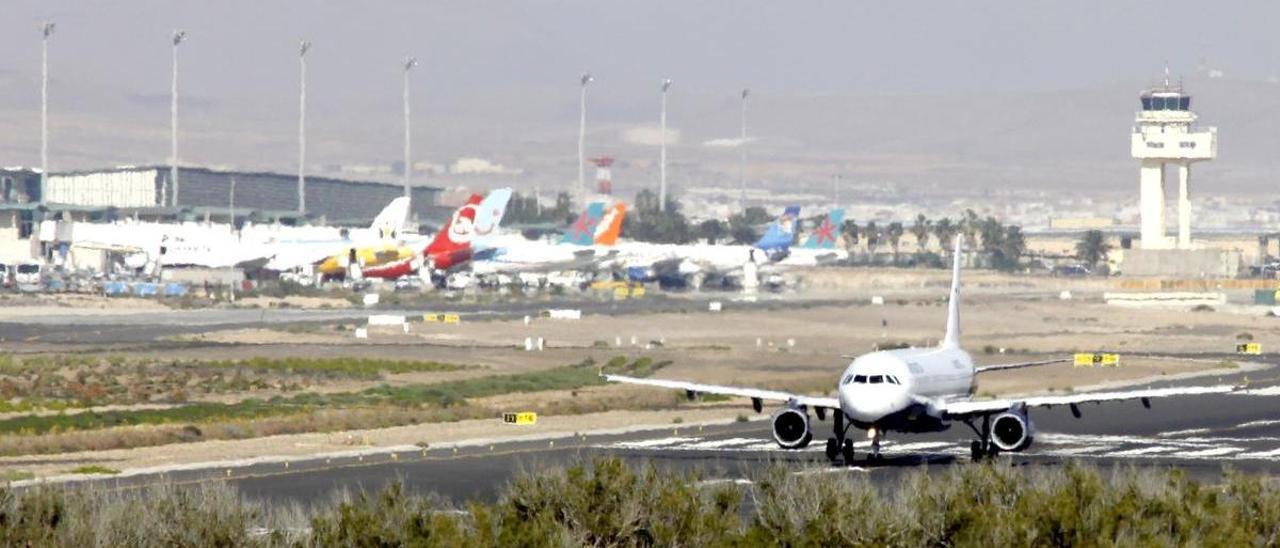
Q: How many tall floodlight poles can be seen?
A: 7